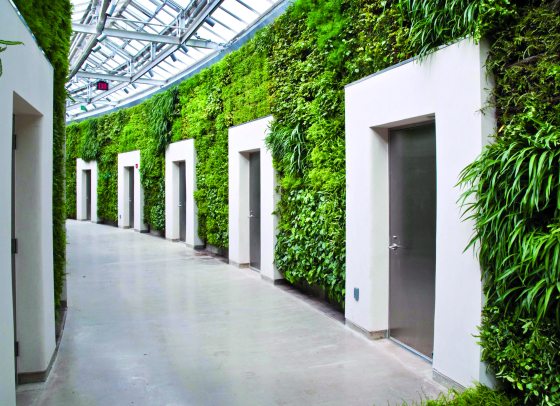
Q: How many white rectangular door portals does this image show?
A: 6